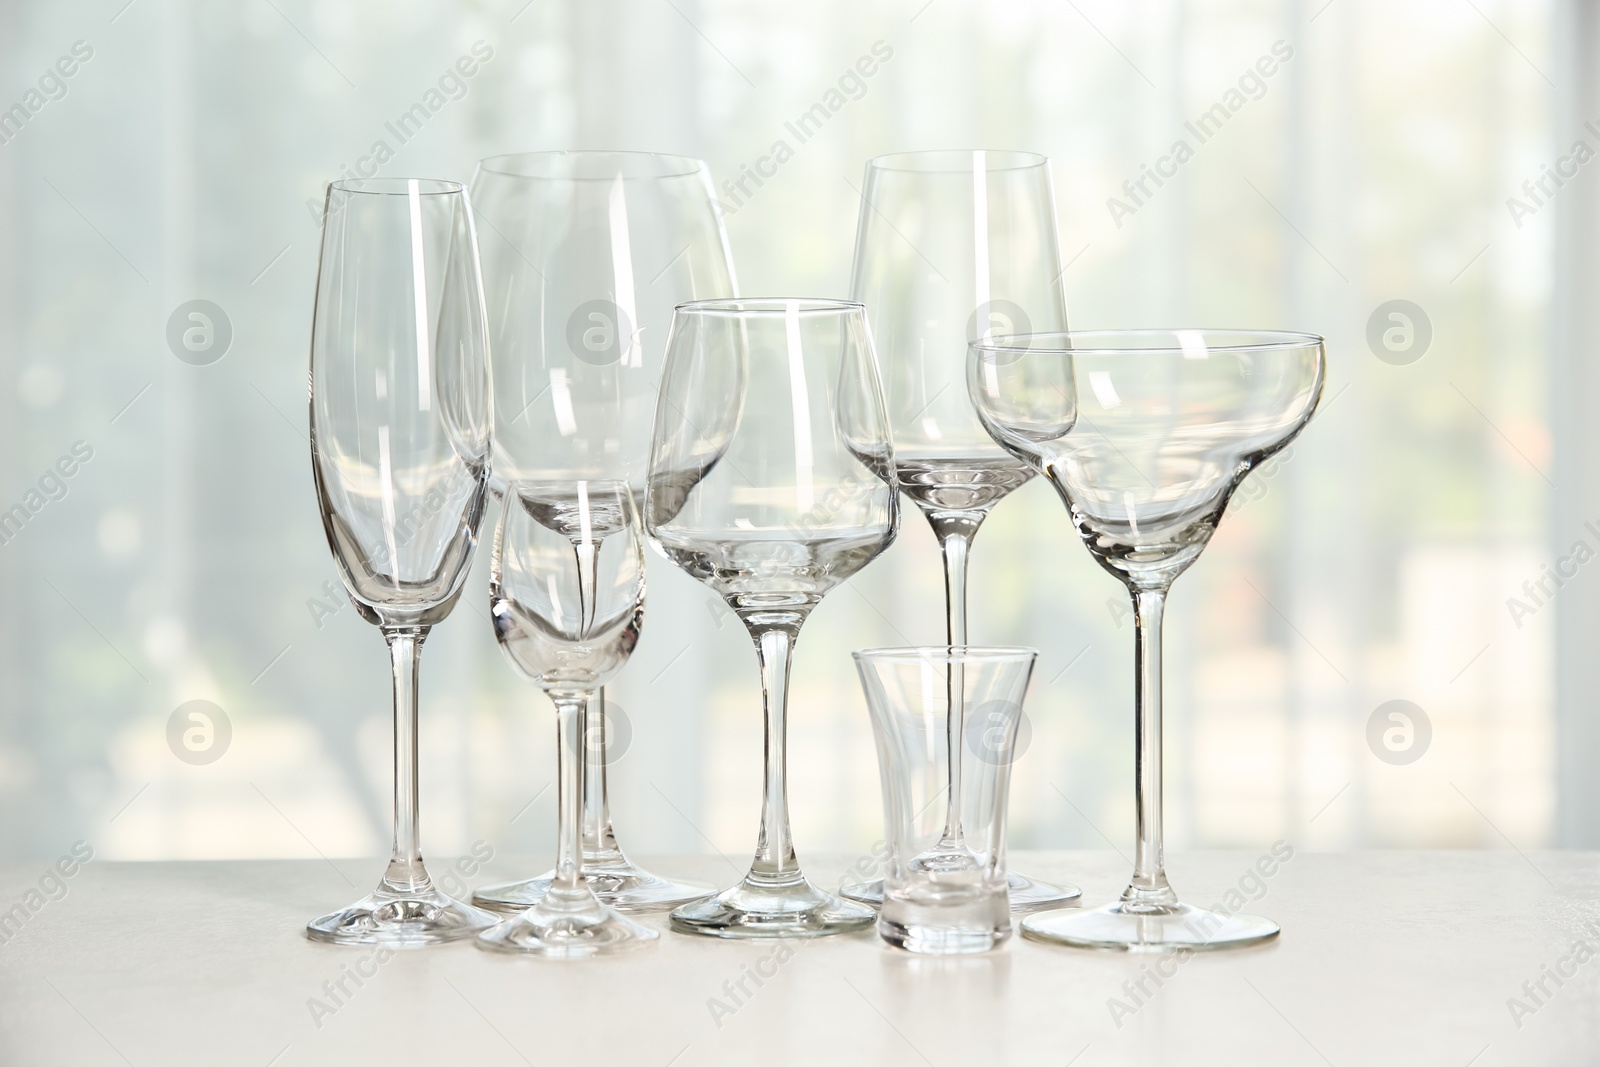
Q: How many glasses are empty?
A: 7